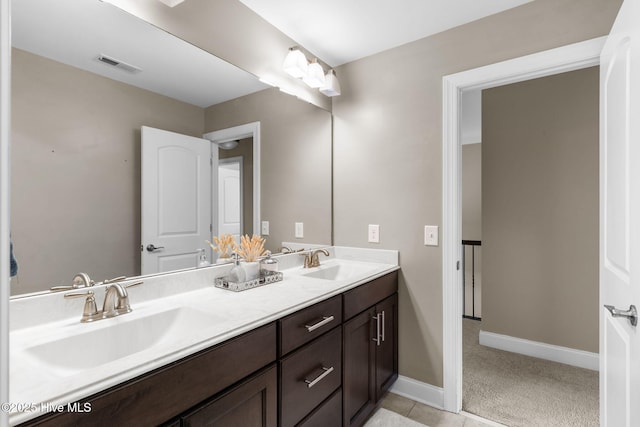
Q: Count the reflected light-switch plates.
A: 2